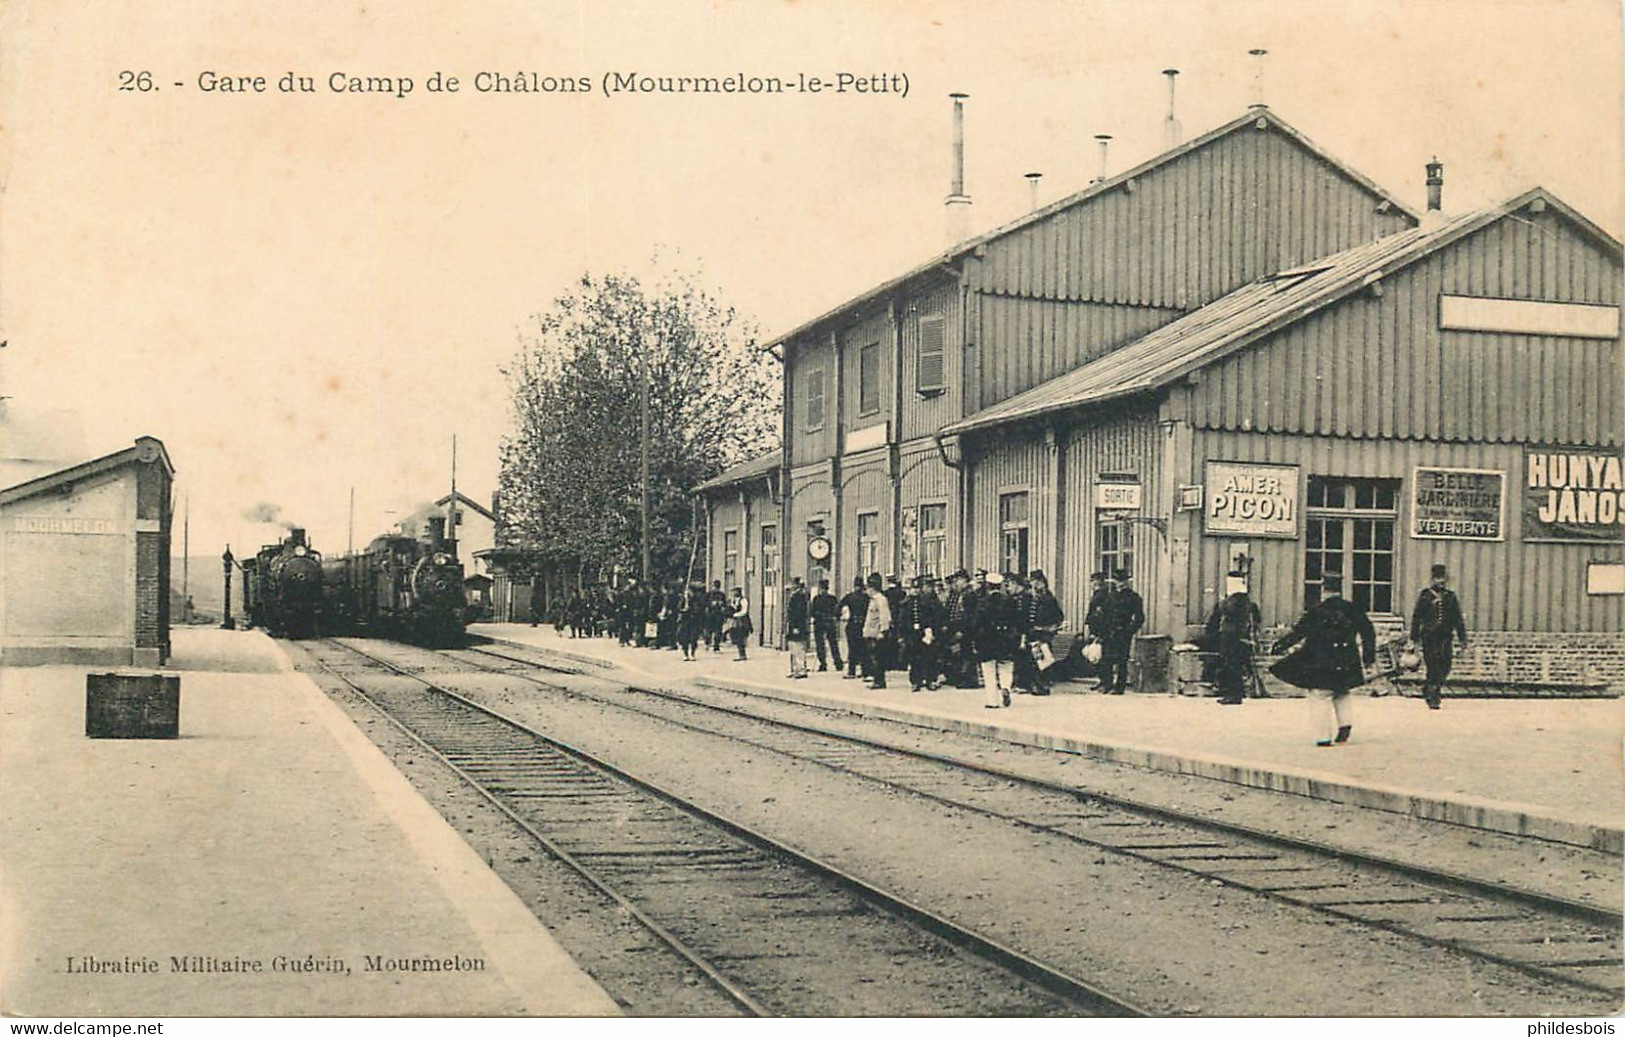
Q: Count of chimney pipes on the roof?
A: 6